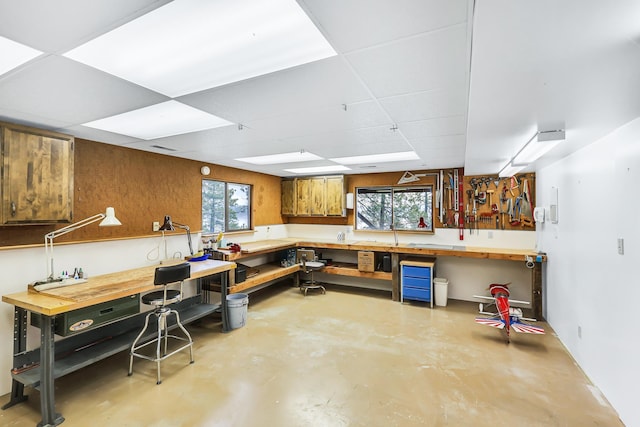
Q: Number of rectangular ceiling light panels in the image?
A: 6